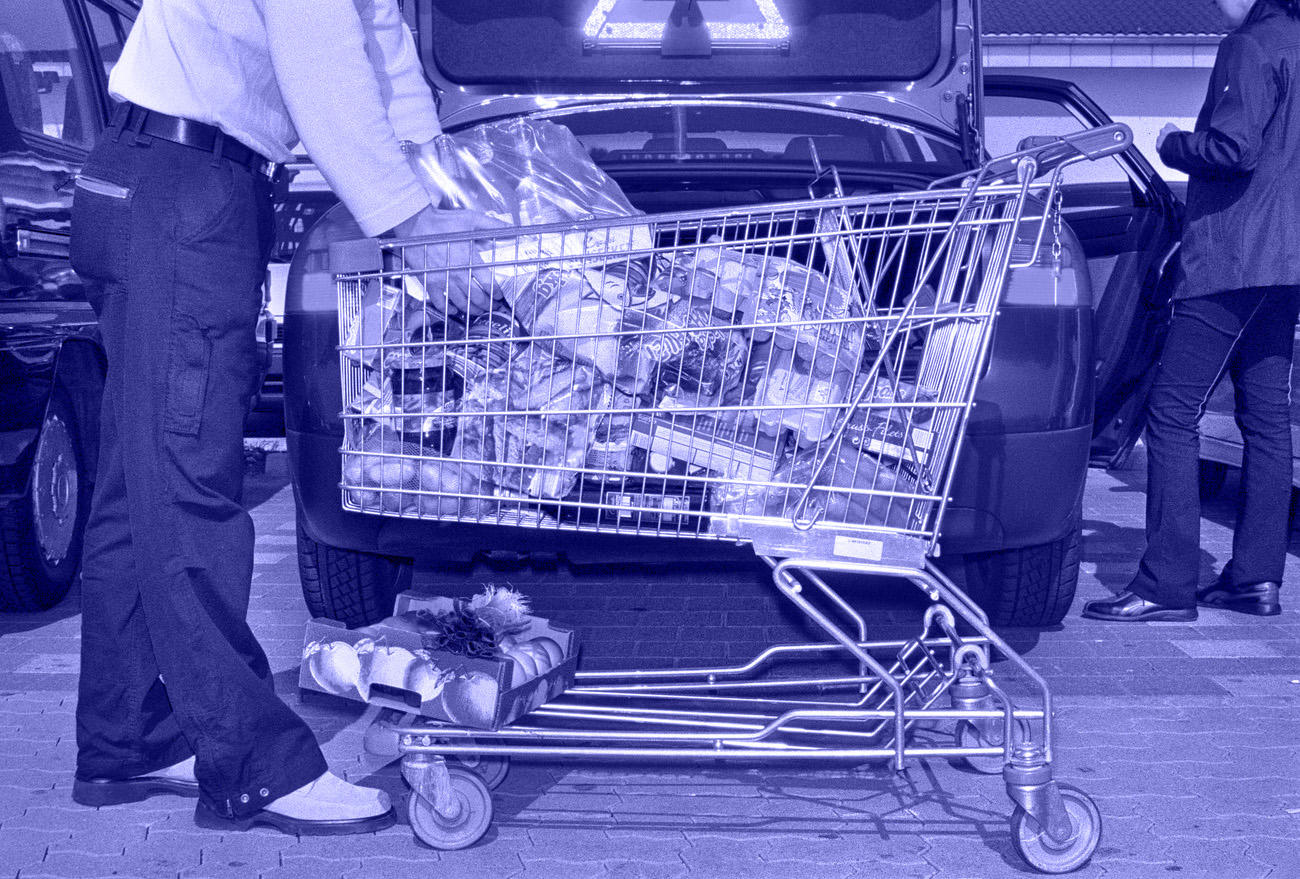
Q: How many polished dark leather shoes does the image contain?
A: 2